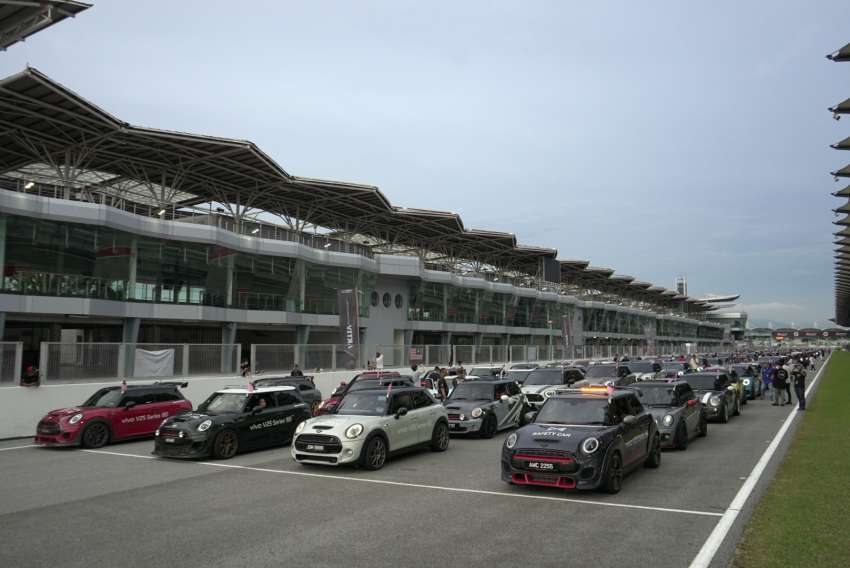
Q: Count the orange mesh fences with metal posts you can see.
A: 0